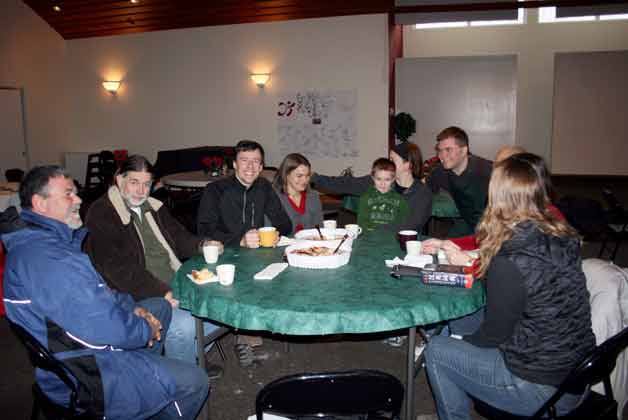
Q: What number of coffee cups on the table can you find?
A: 7